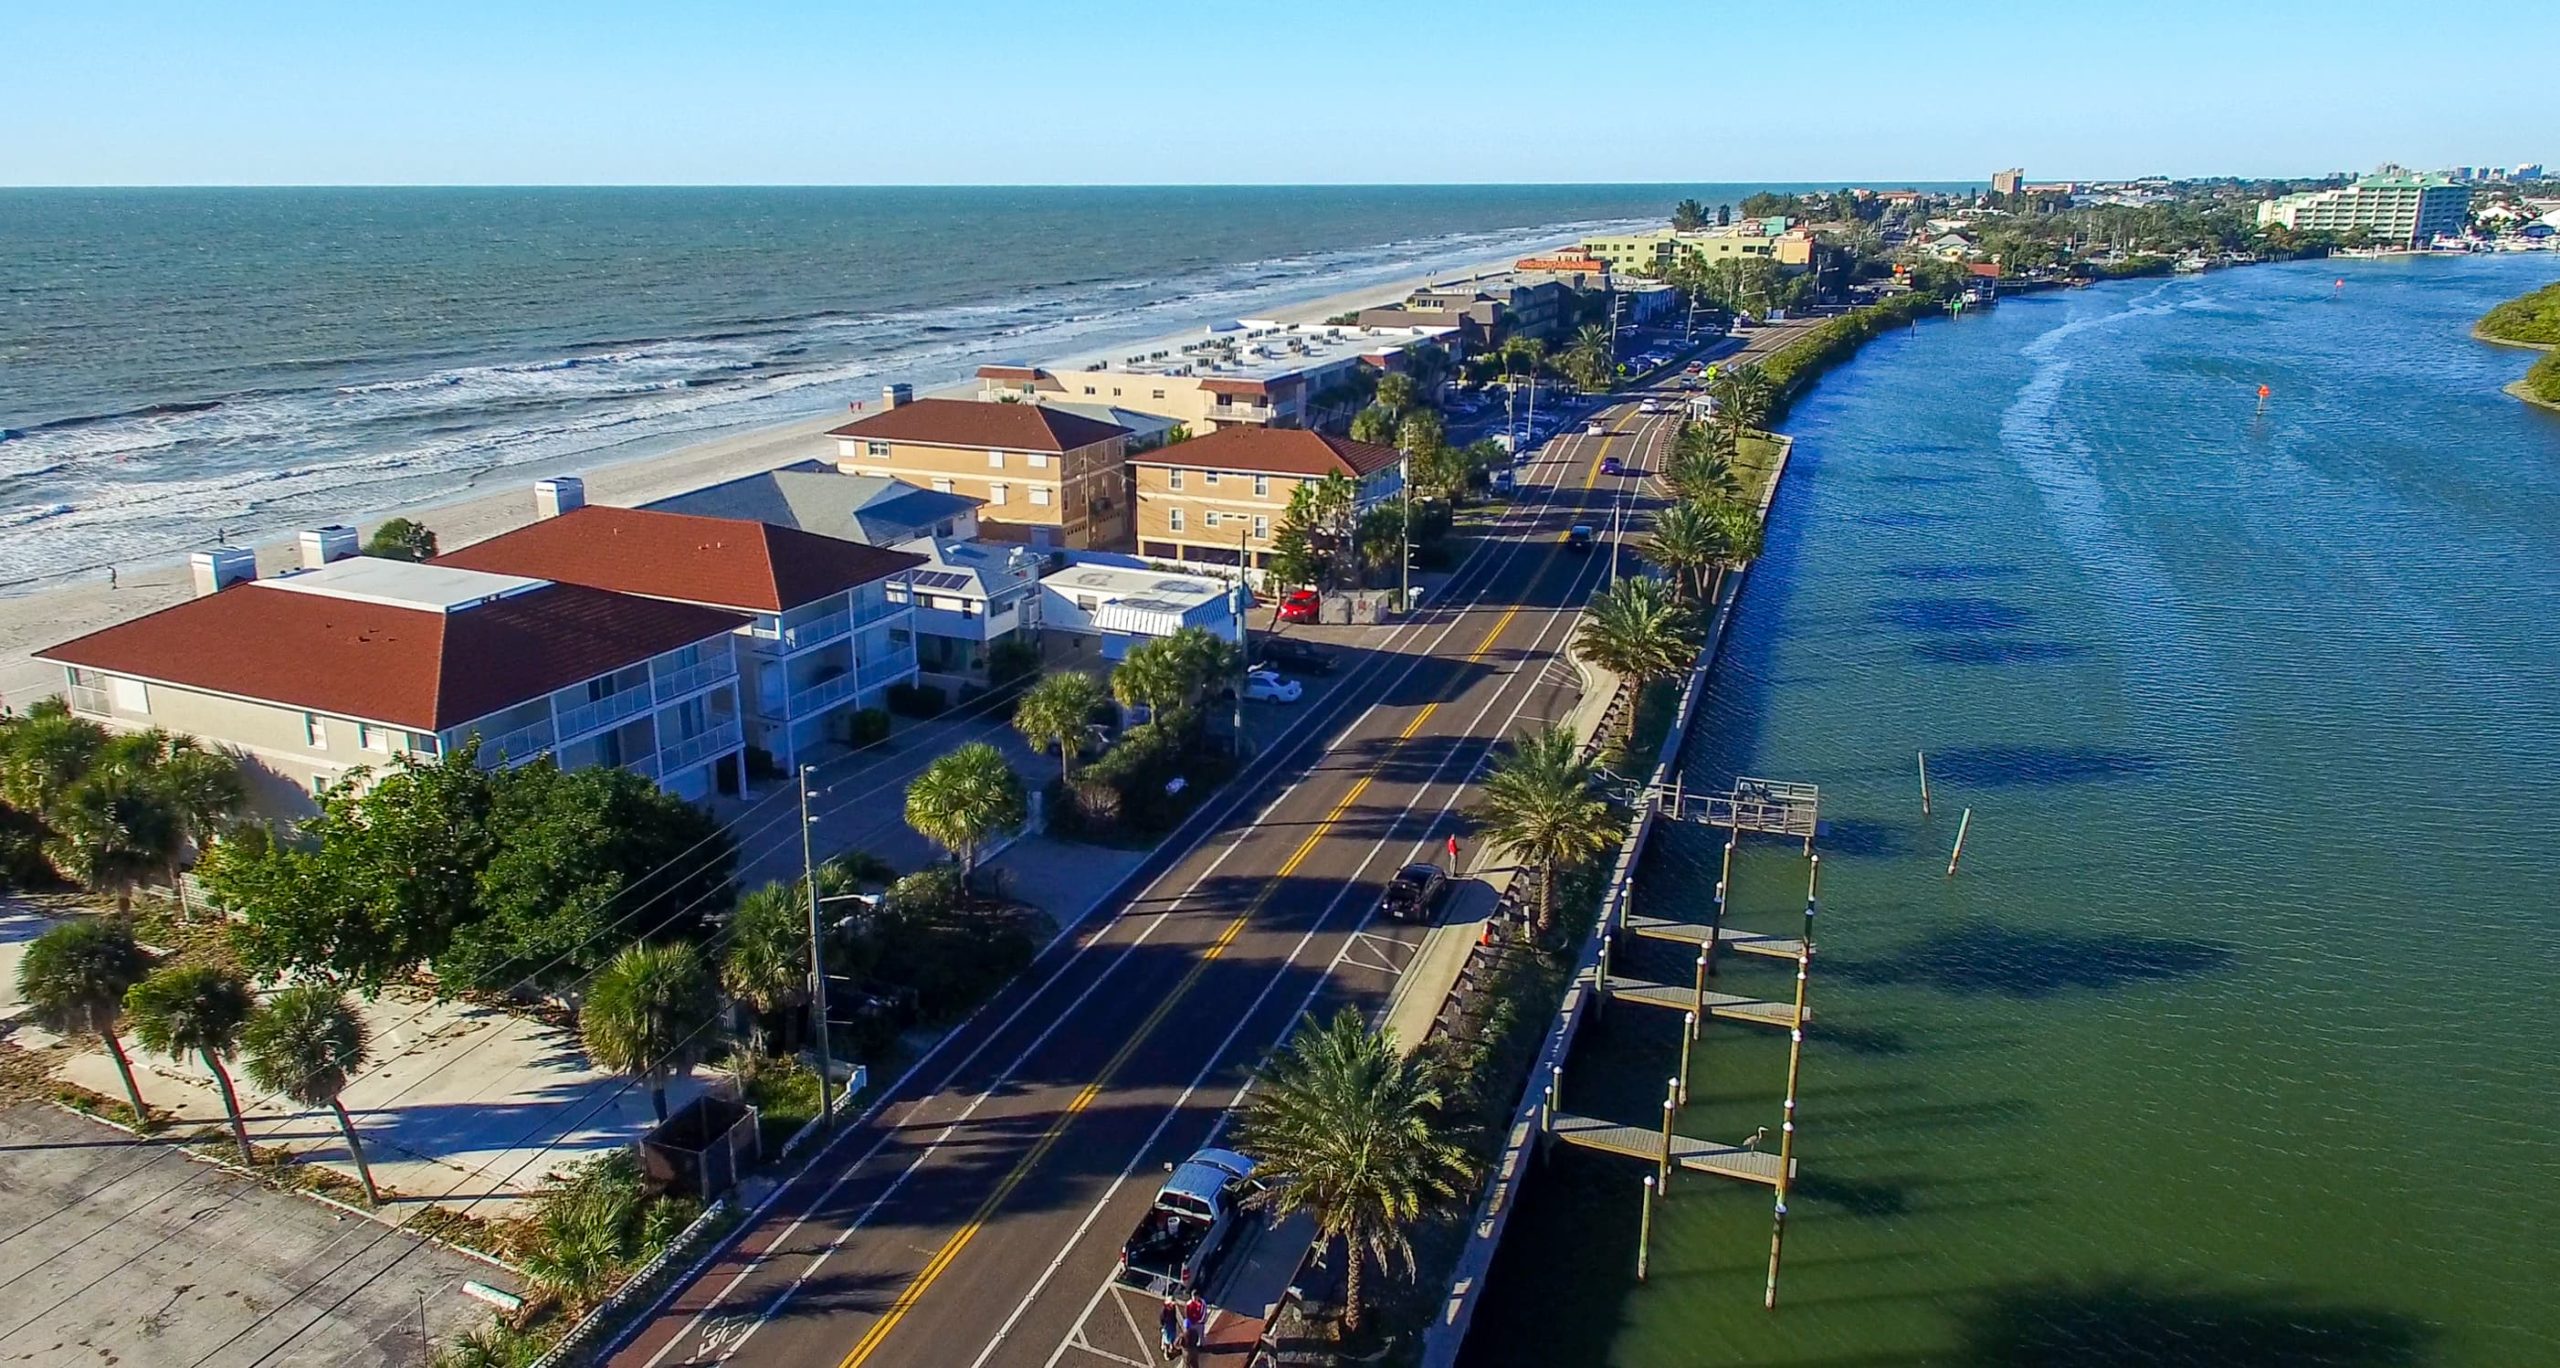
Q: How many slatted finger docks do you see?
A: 3